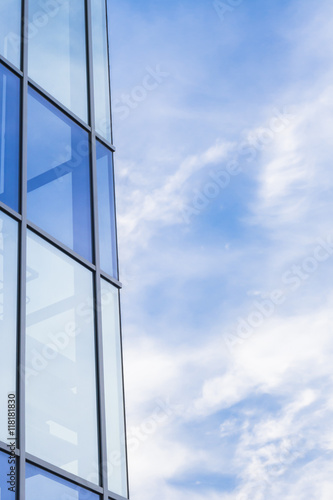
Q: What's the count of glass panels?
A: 11